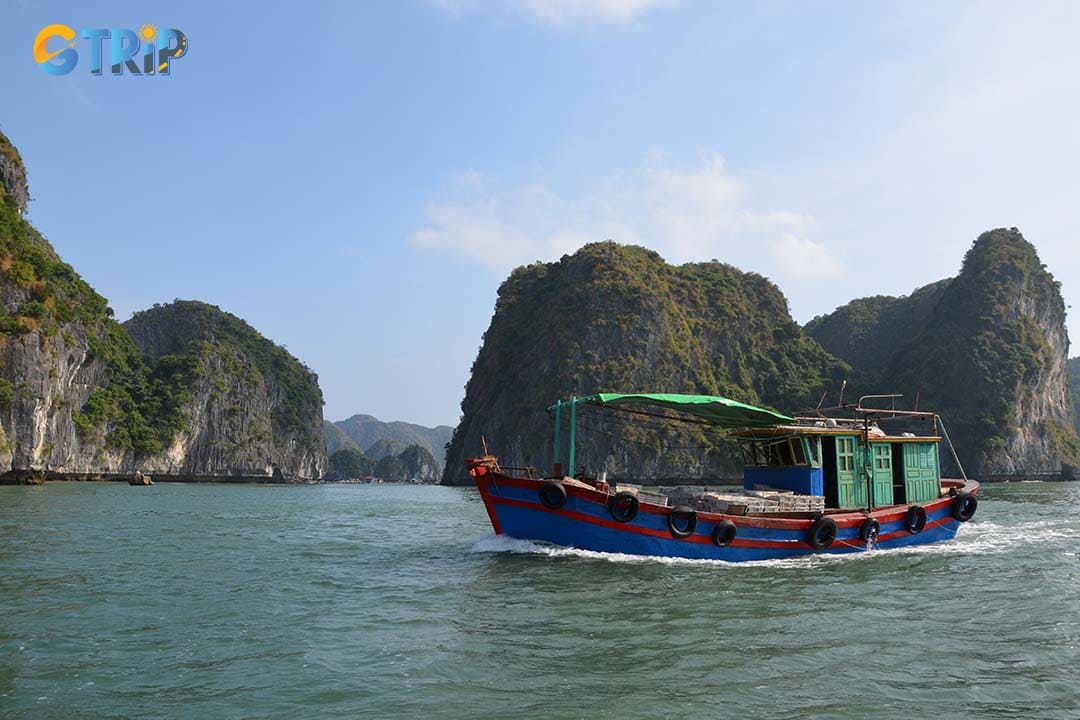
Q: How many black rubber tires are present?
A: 8